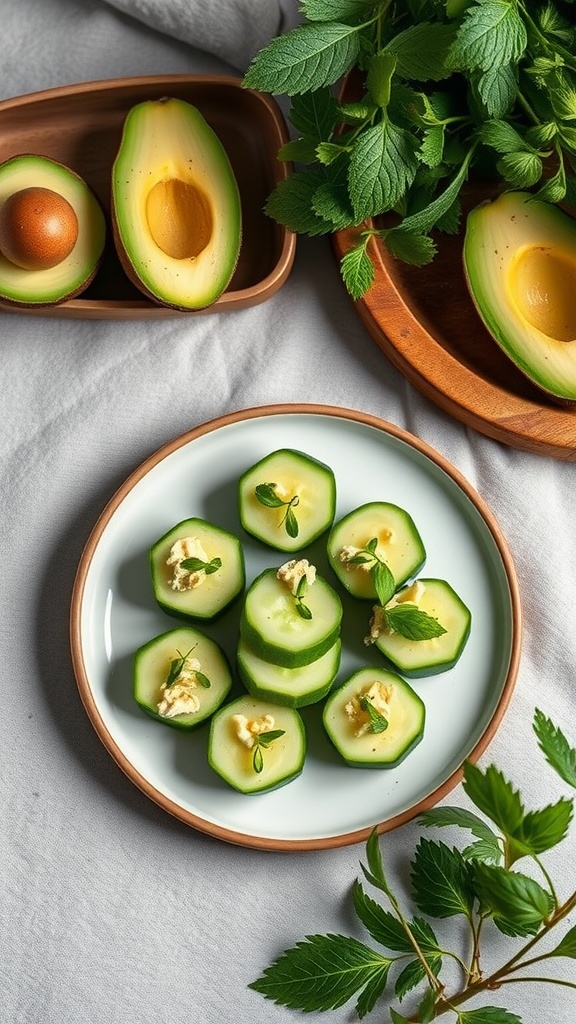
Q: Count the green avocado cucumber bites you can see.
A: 9